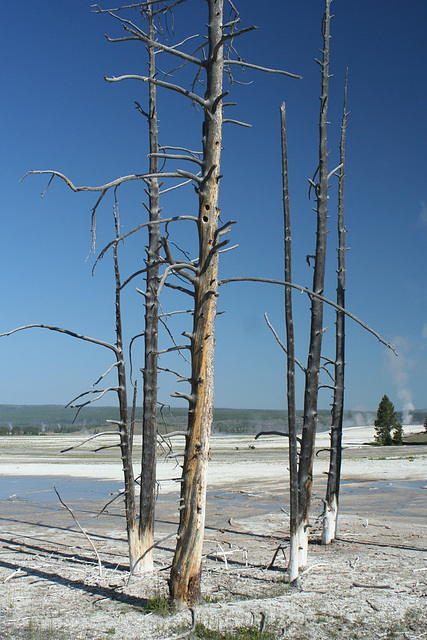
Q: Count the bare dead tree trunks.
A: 6